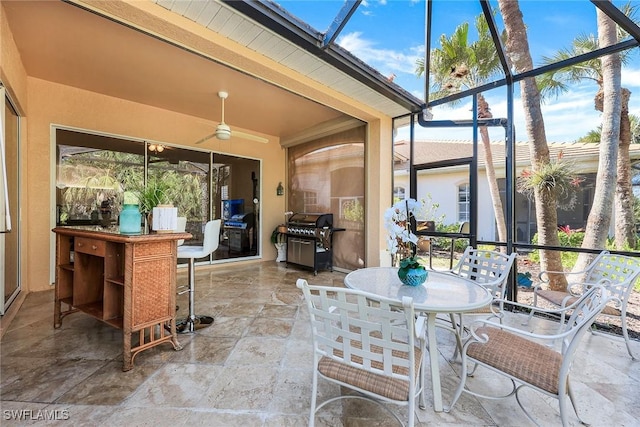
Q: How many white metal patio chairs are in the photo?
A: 4